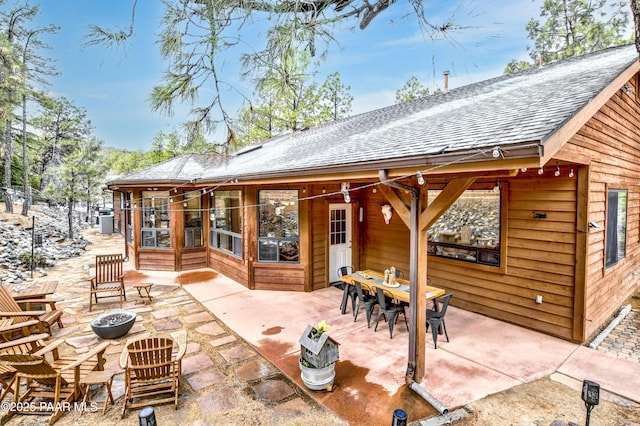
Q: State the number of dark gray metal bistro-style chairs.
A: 6